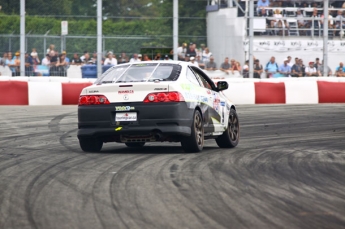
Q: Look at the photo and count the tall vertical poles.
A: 5